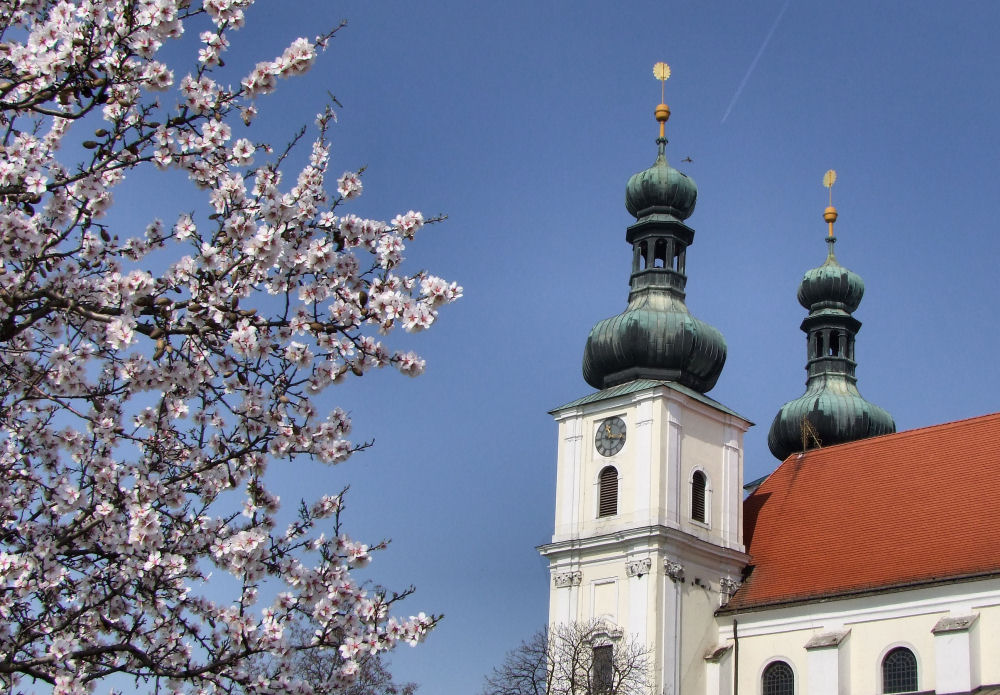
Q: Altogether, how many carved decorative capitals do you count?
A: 4